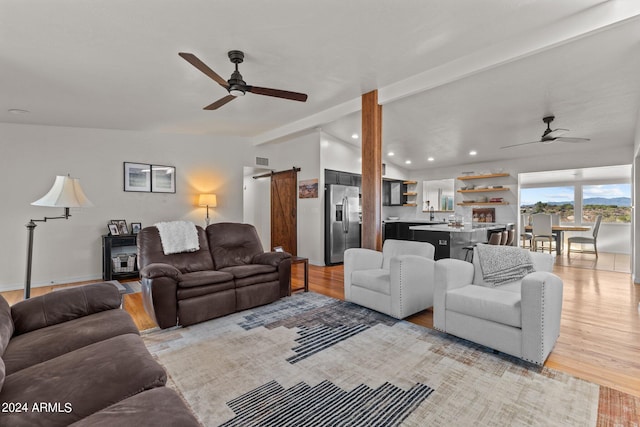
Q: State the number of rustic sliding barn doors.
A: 1